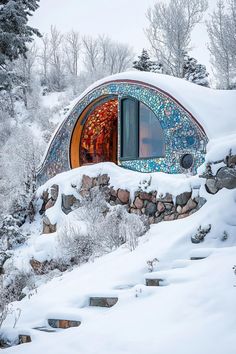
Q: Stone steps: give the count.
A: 5